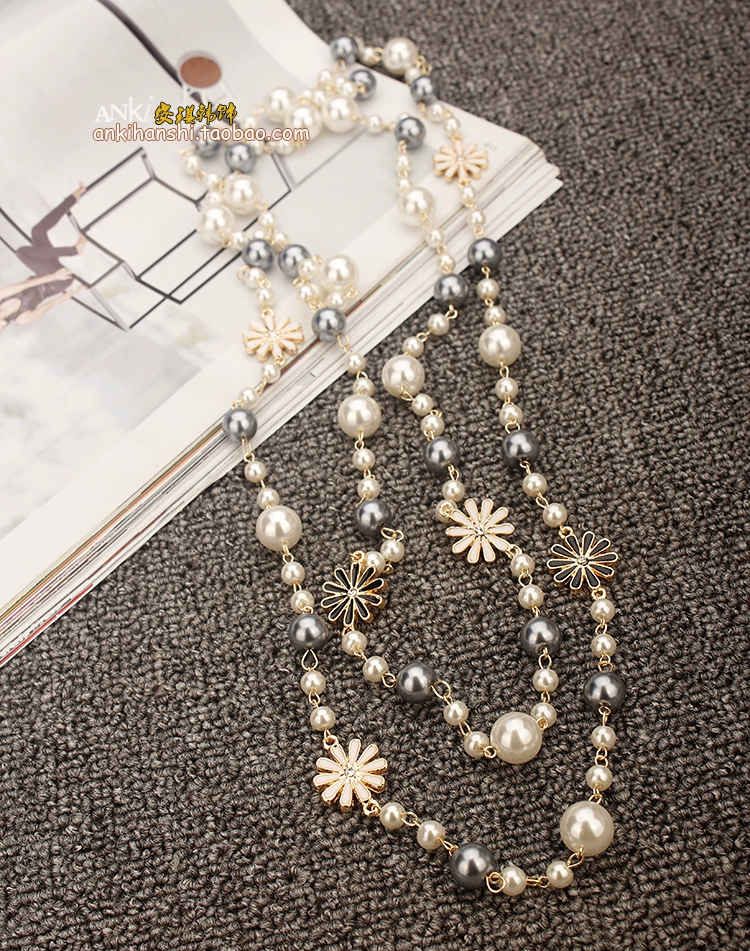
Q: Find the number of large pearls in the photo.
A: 14